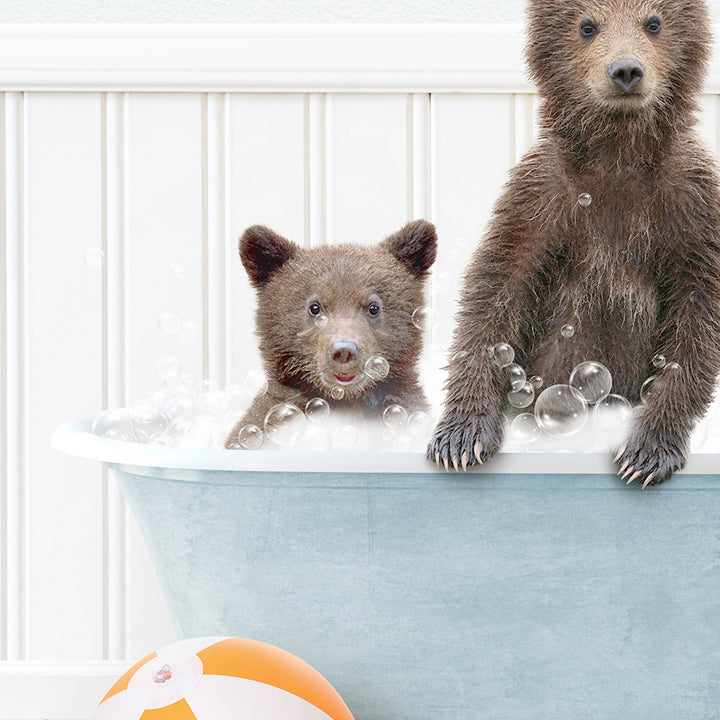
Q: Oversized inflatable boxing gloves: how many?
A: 0